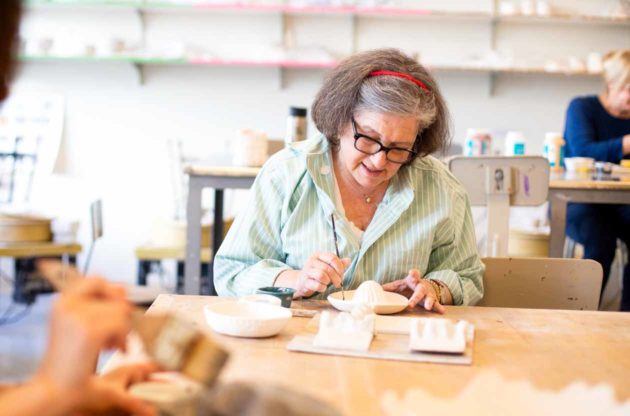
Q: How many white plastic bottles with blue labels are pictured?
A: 3